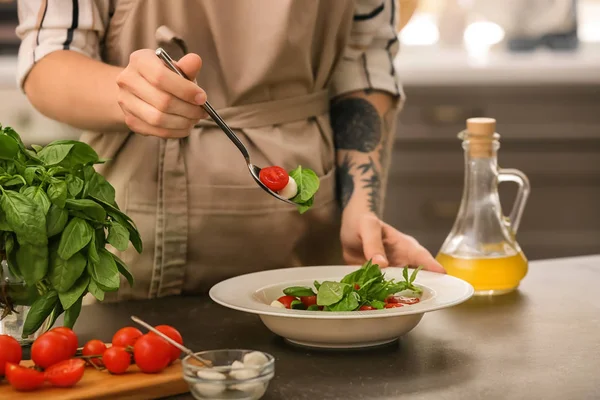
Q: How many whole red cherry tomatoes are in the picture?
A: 8